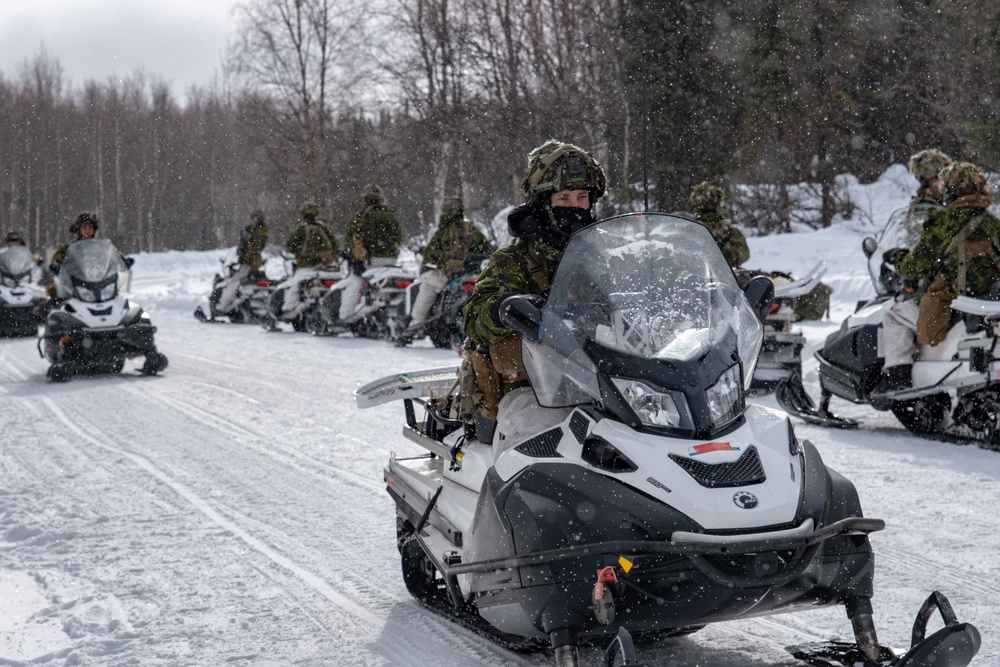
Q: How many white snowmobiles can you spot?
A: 9